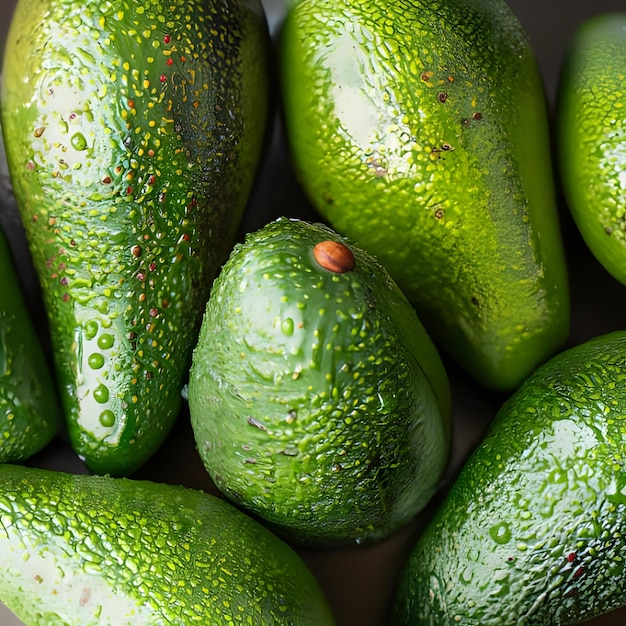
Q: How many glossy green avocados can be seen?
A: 7